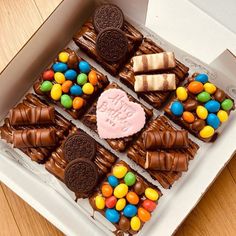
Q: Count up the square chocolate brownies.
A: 9